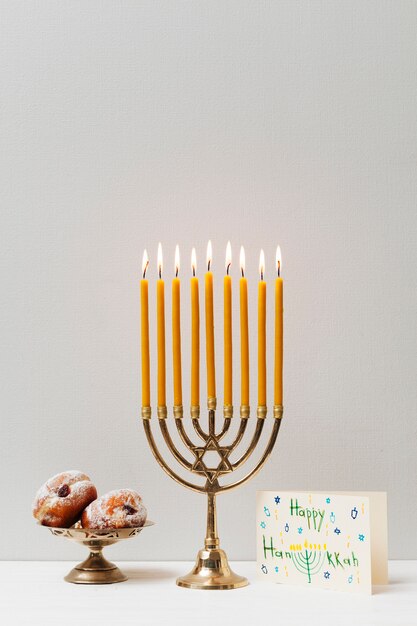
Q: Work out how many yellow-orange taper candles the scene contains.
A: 9